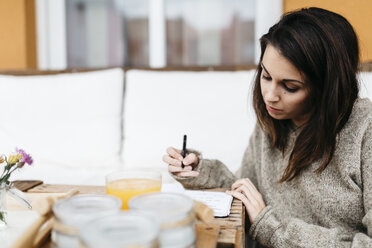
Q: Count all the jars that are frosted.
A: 3